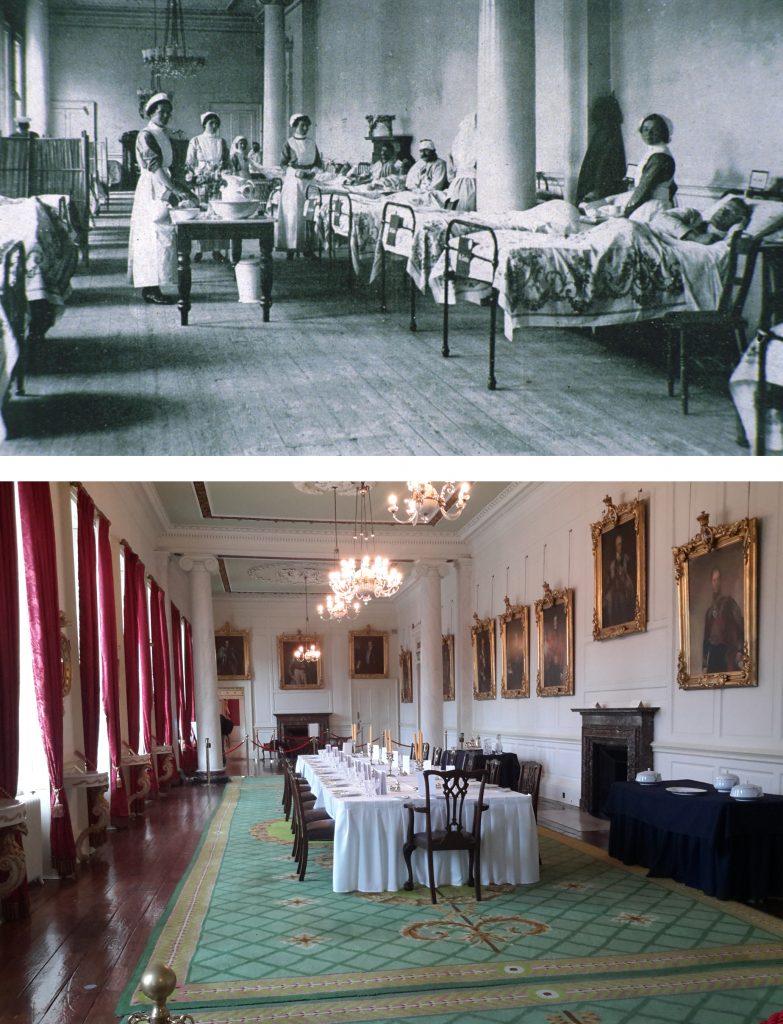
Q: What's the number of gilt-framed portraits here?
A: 10